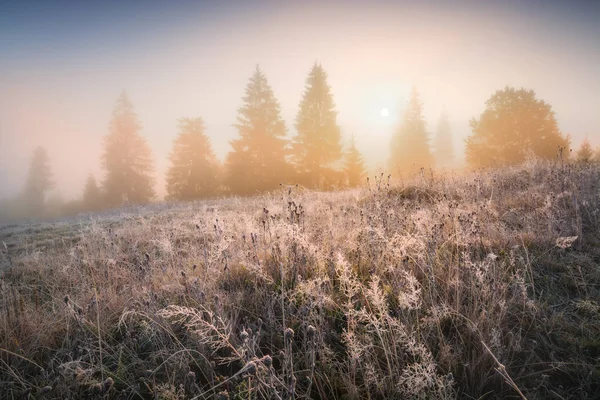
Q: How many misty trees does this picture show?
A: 11